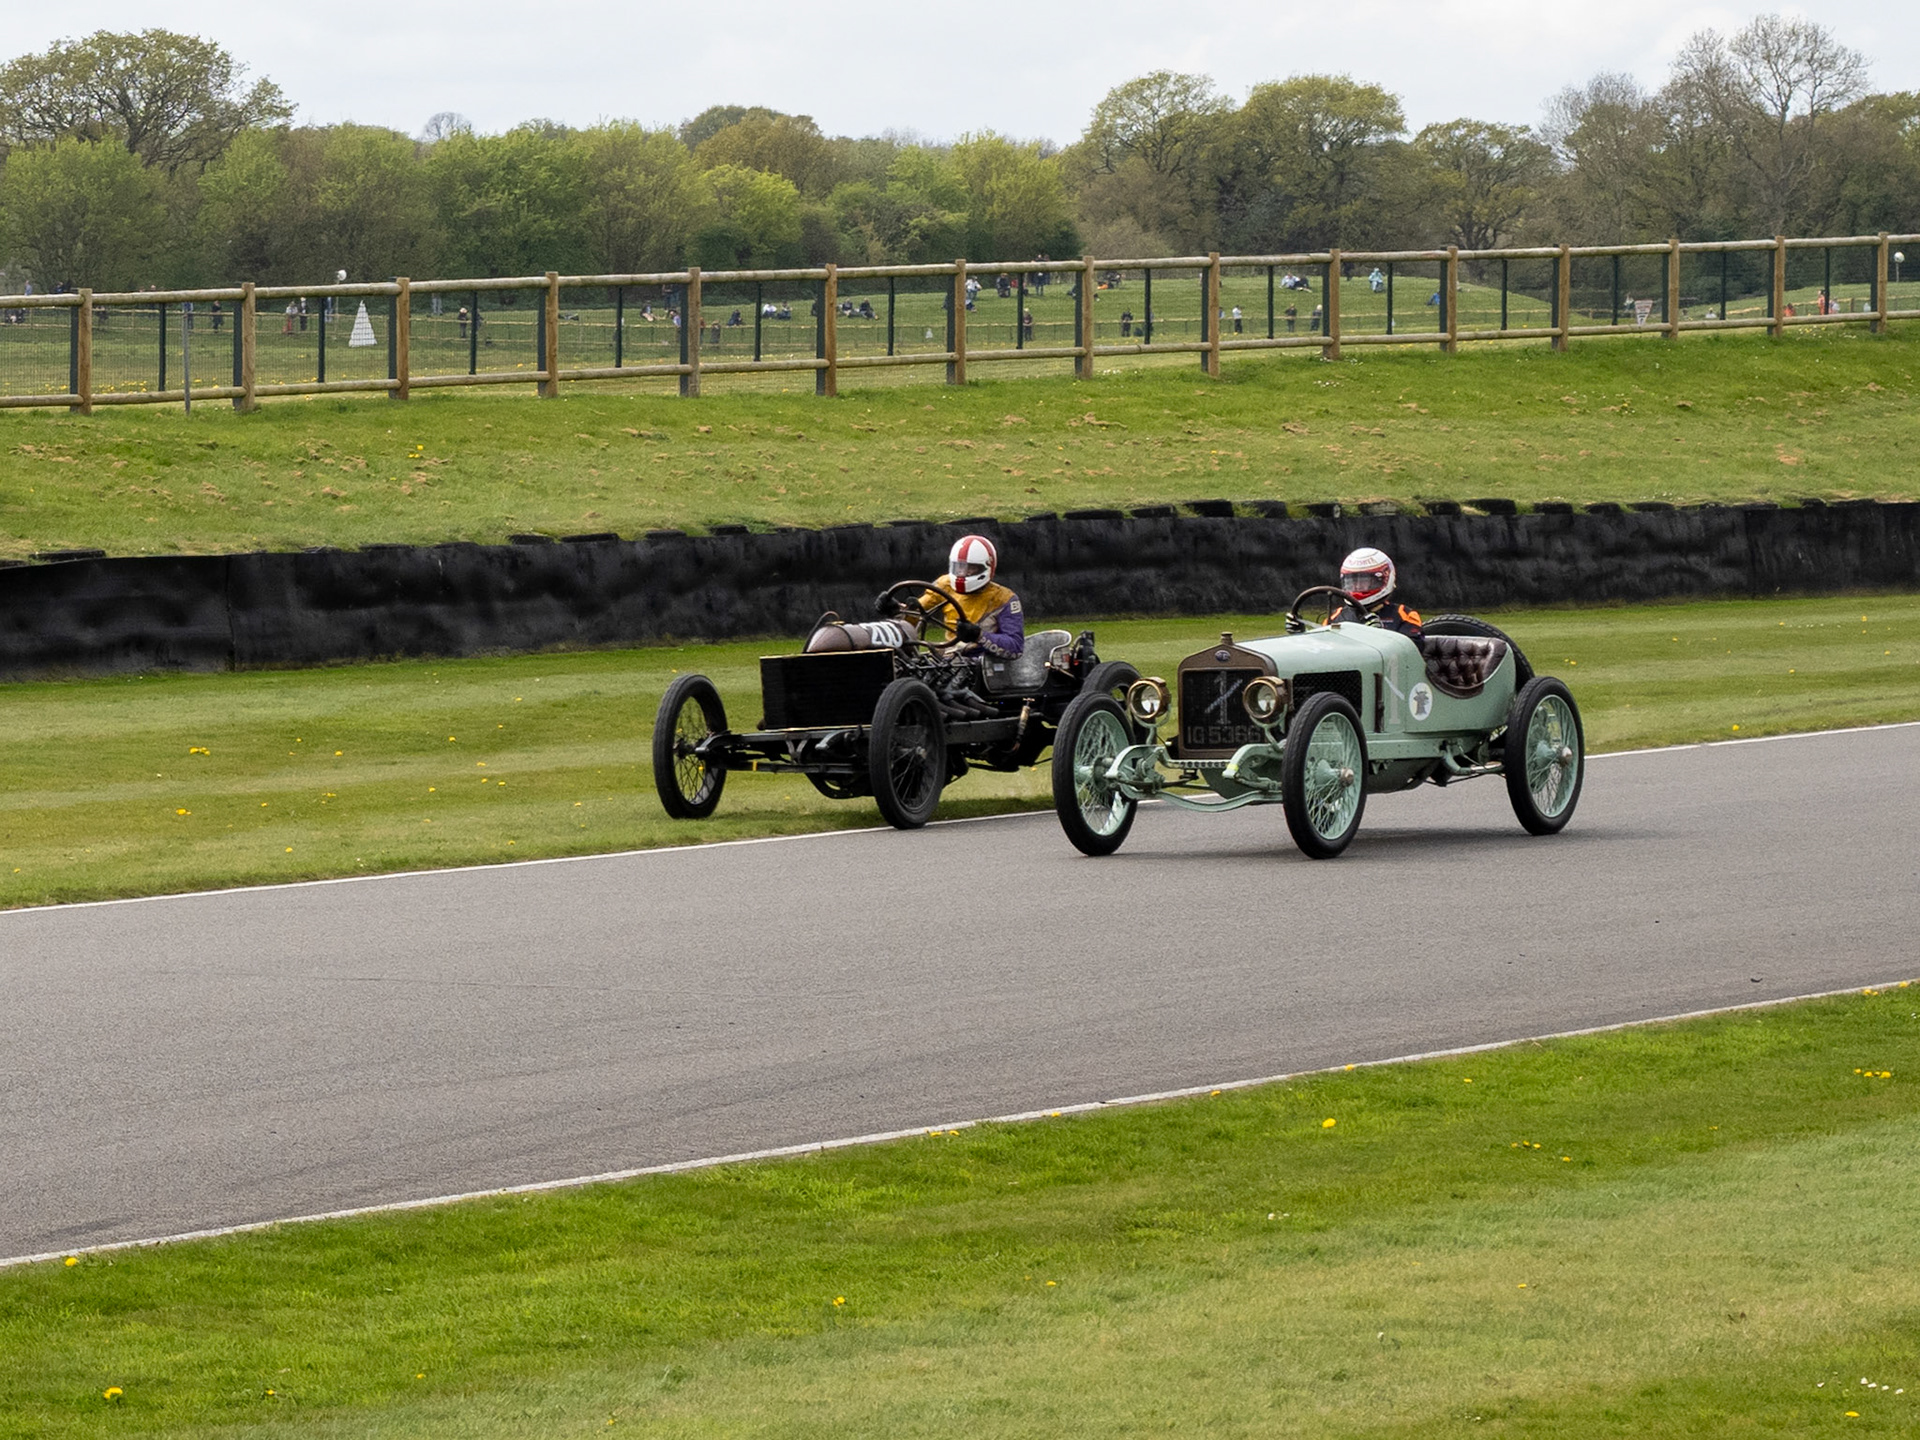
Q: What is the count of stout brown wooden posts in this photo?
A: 15